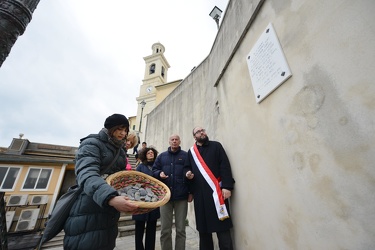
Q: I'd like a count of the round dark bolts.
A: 4